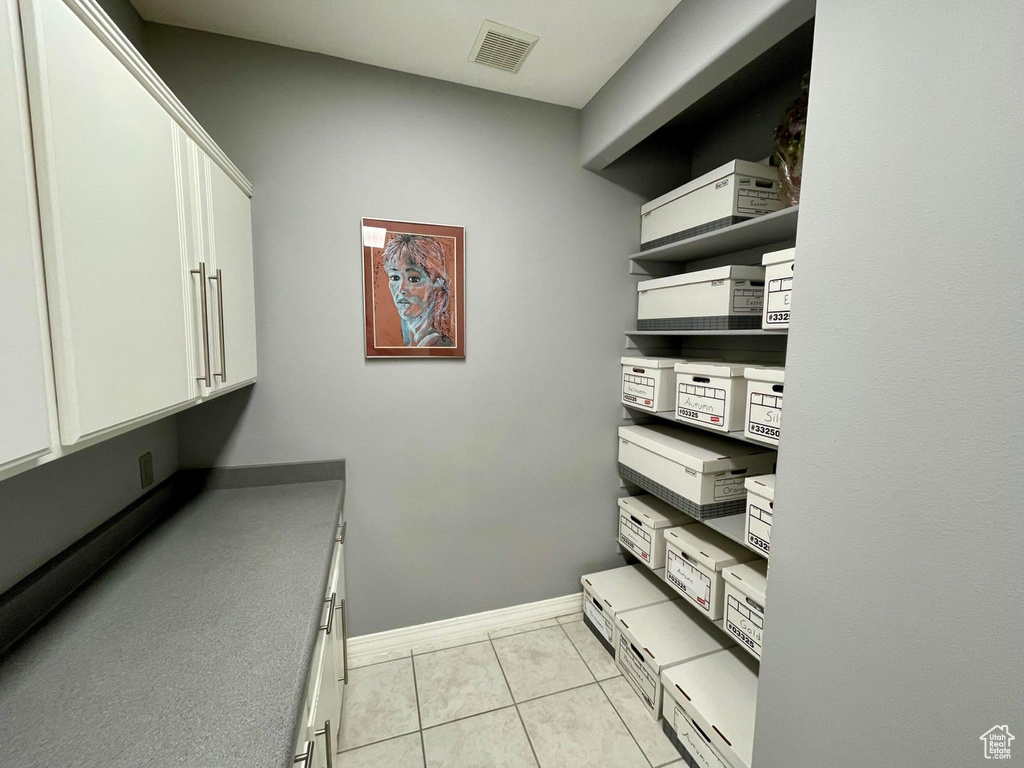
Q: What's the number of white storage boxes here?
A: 14